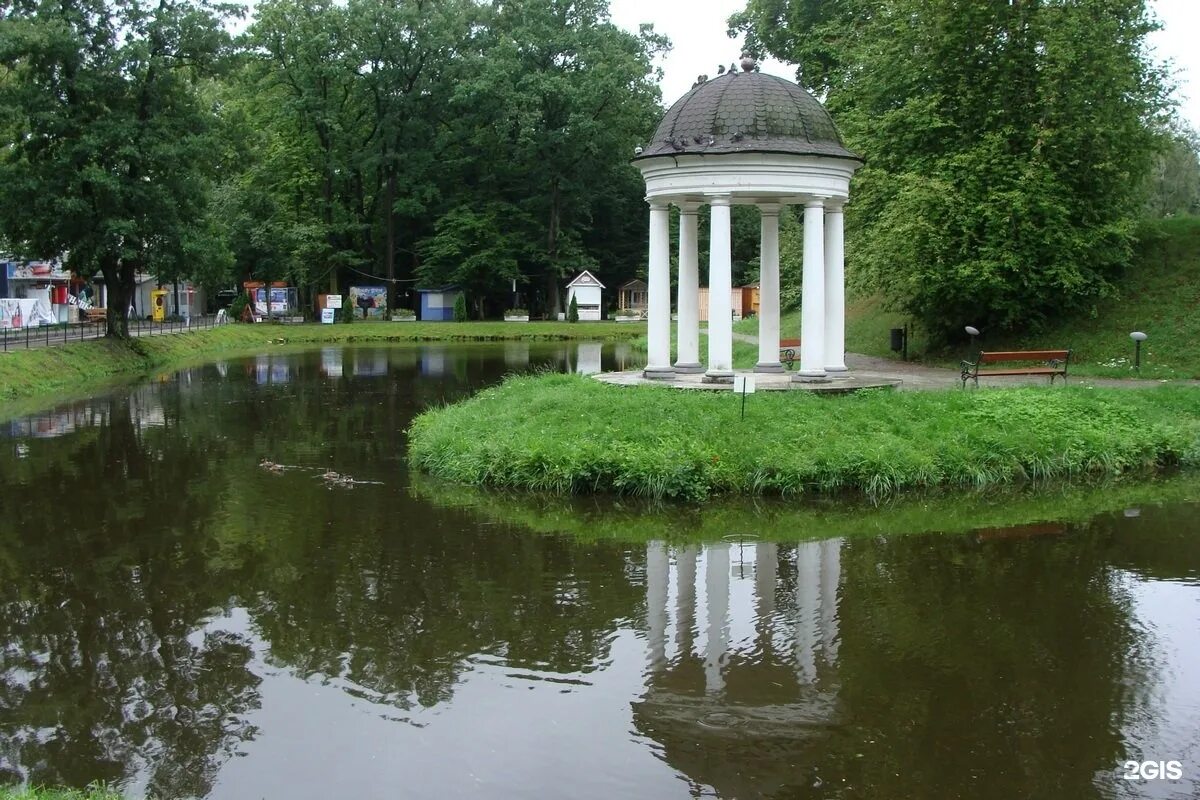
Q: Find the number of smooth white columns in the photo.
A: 6